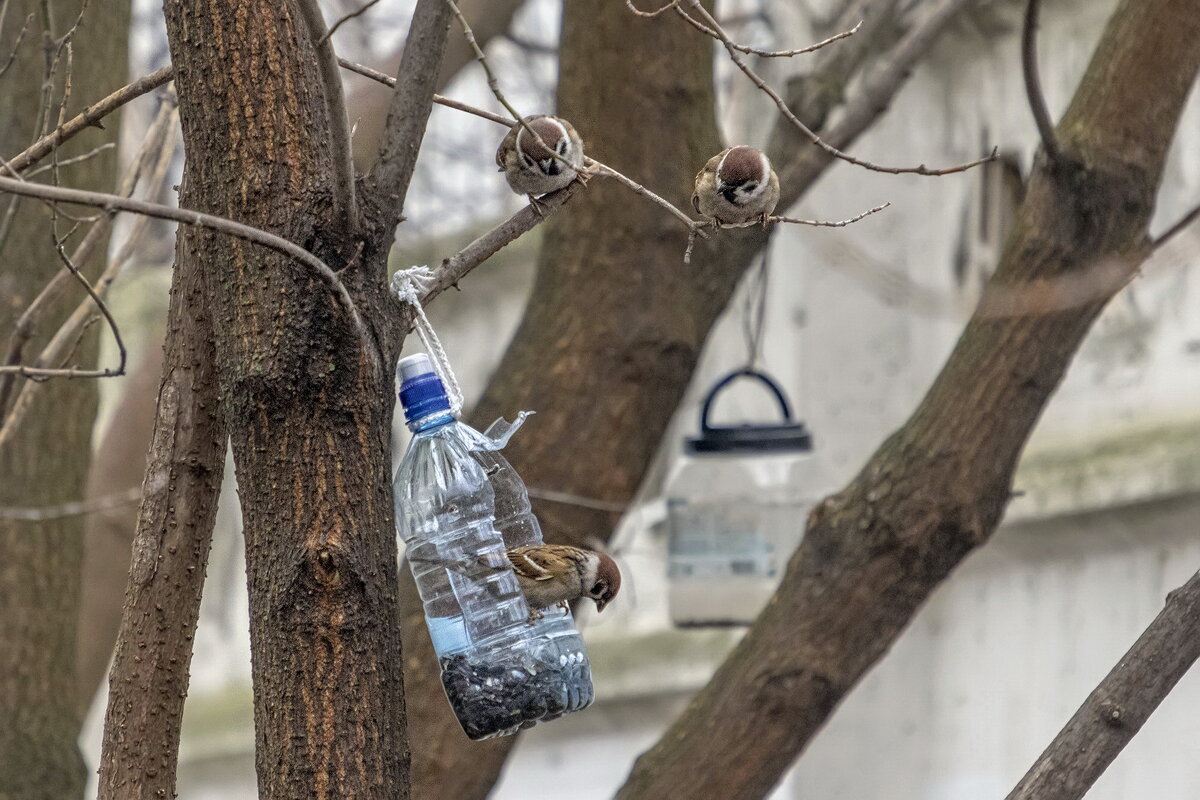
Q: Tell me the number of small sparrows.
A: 3